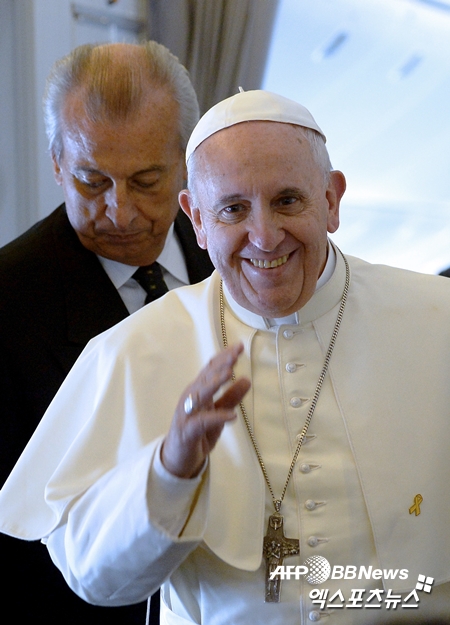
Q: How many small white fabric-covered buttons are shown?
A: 8